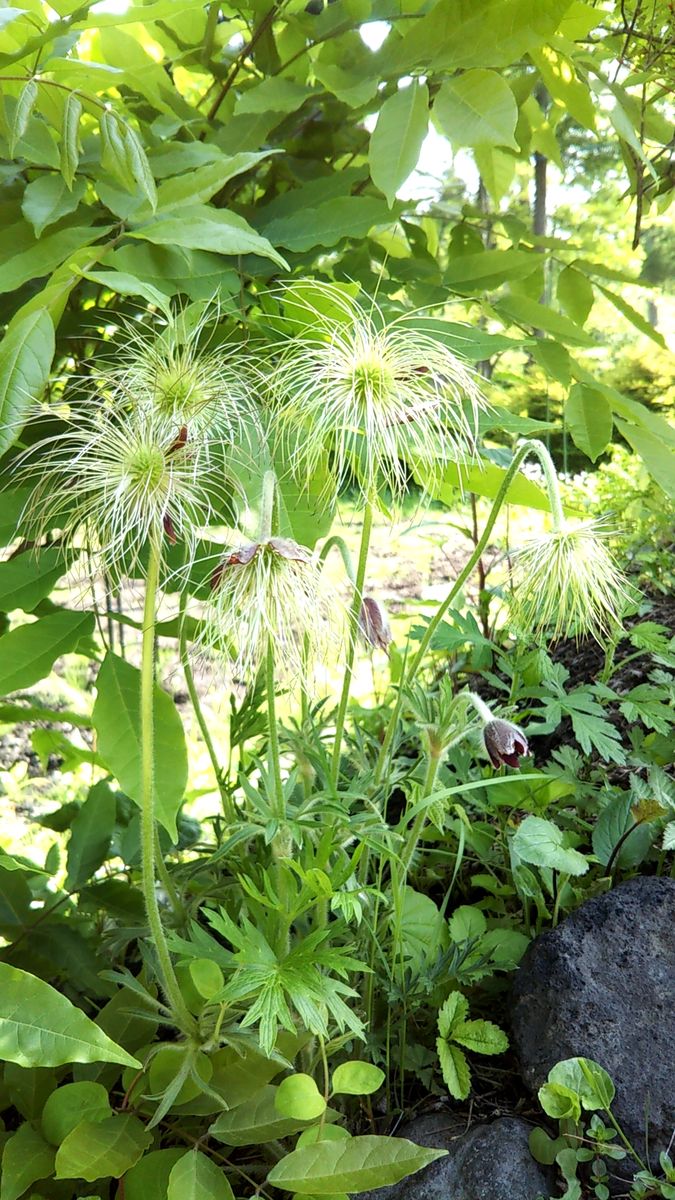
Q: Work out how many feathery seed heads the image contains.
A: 5